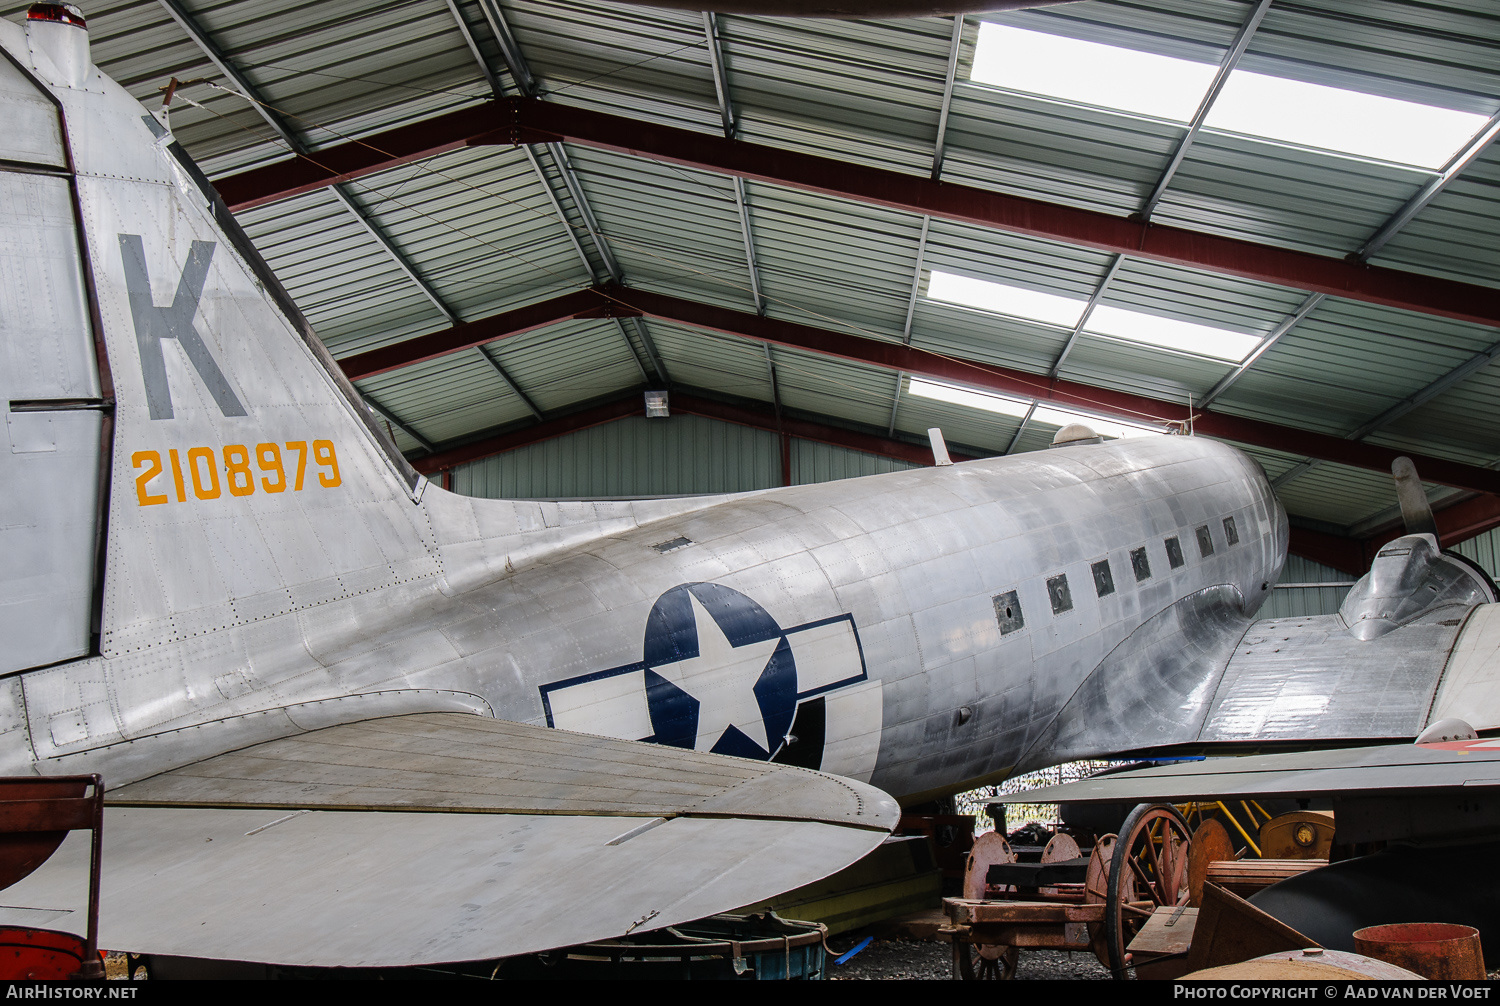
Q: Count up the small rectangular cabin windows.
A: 7